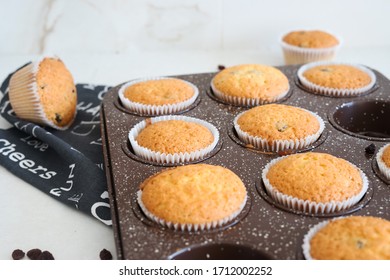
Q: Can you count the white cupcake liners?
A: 11